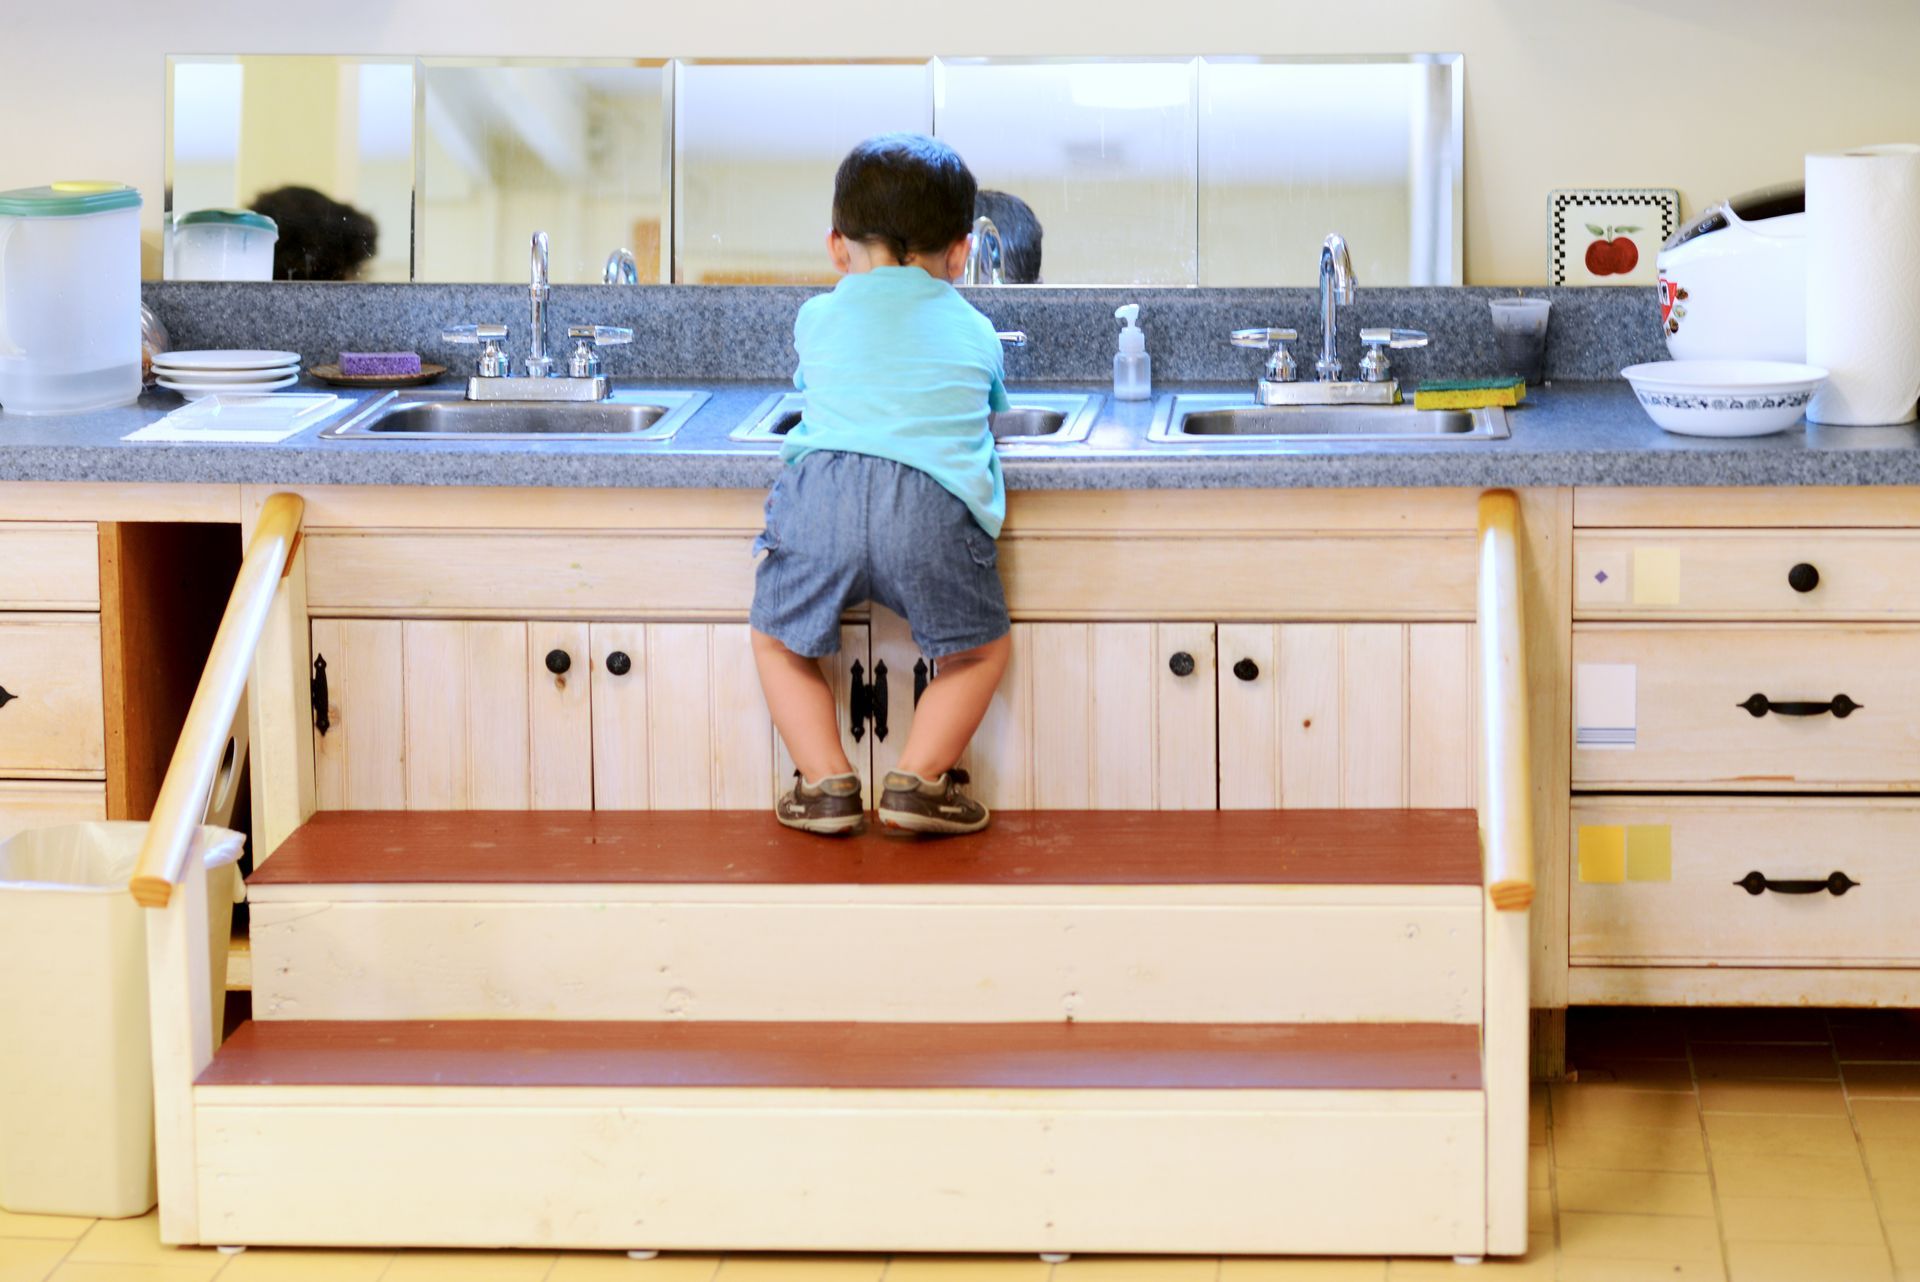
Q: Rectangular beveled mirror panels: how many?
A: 5